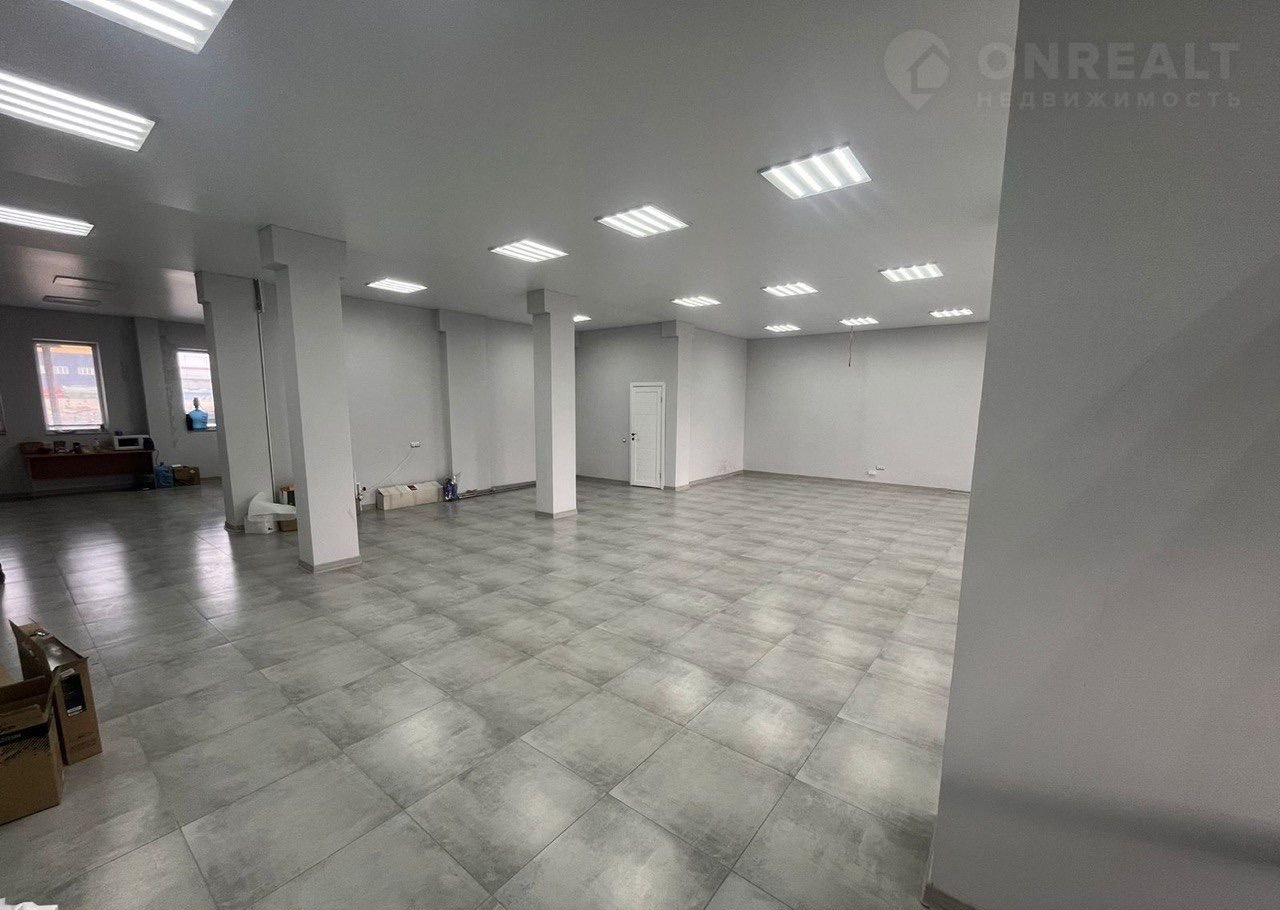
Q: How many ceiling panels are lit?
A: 14